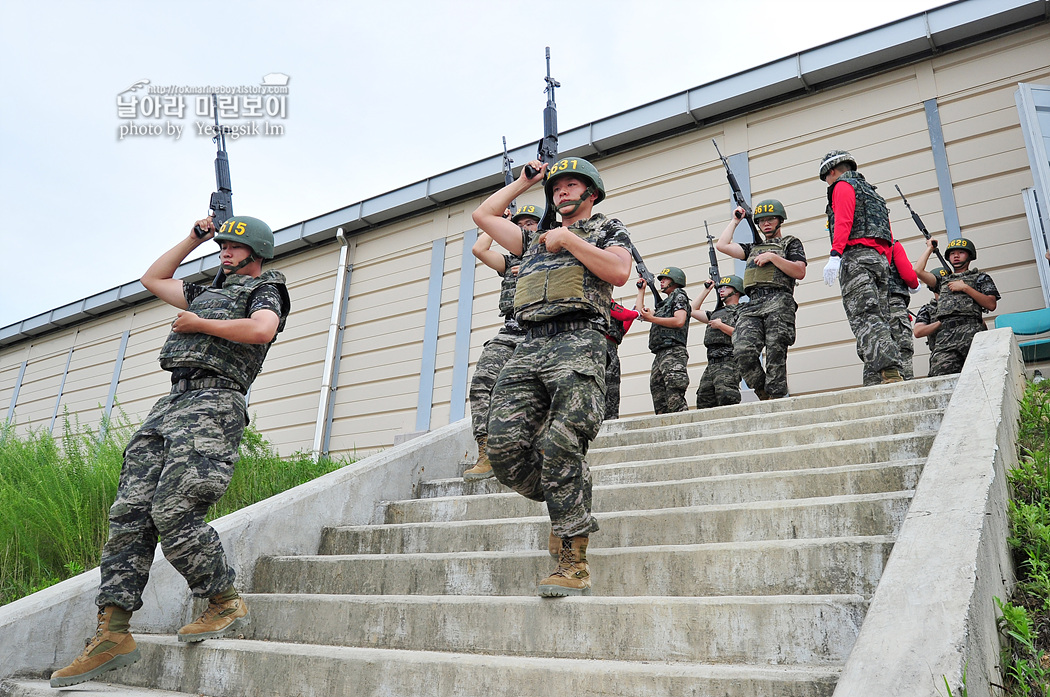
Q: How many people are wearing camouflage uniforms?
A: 11